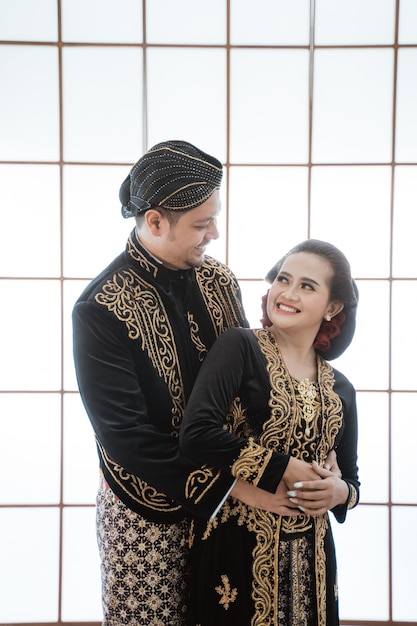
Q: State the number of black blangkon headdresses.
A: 1